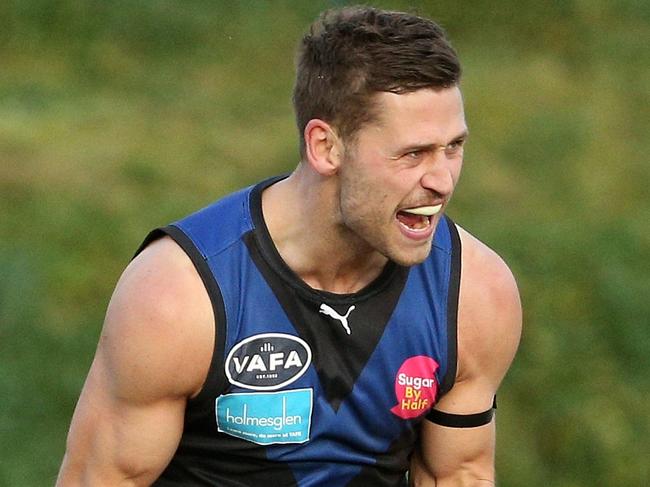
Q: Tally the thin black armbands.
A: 1